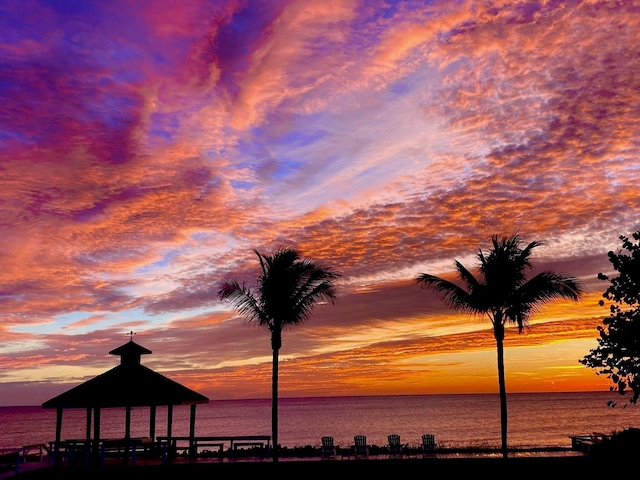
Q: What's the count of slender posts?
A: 7